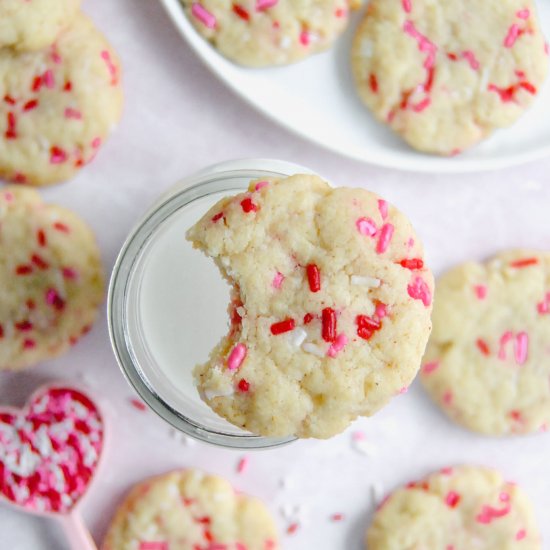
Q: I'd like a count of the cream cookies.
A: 9